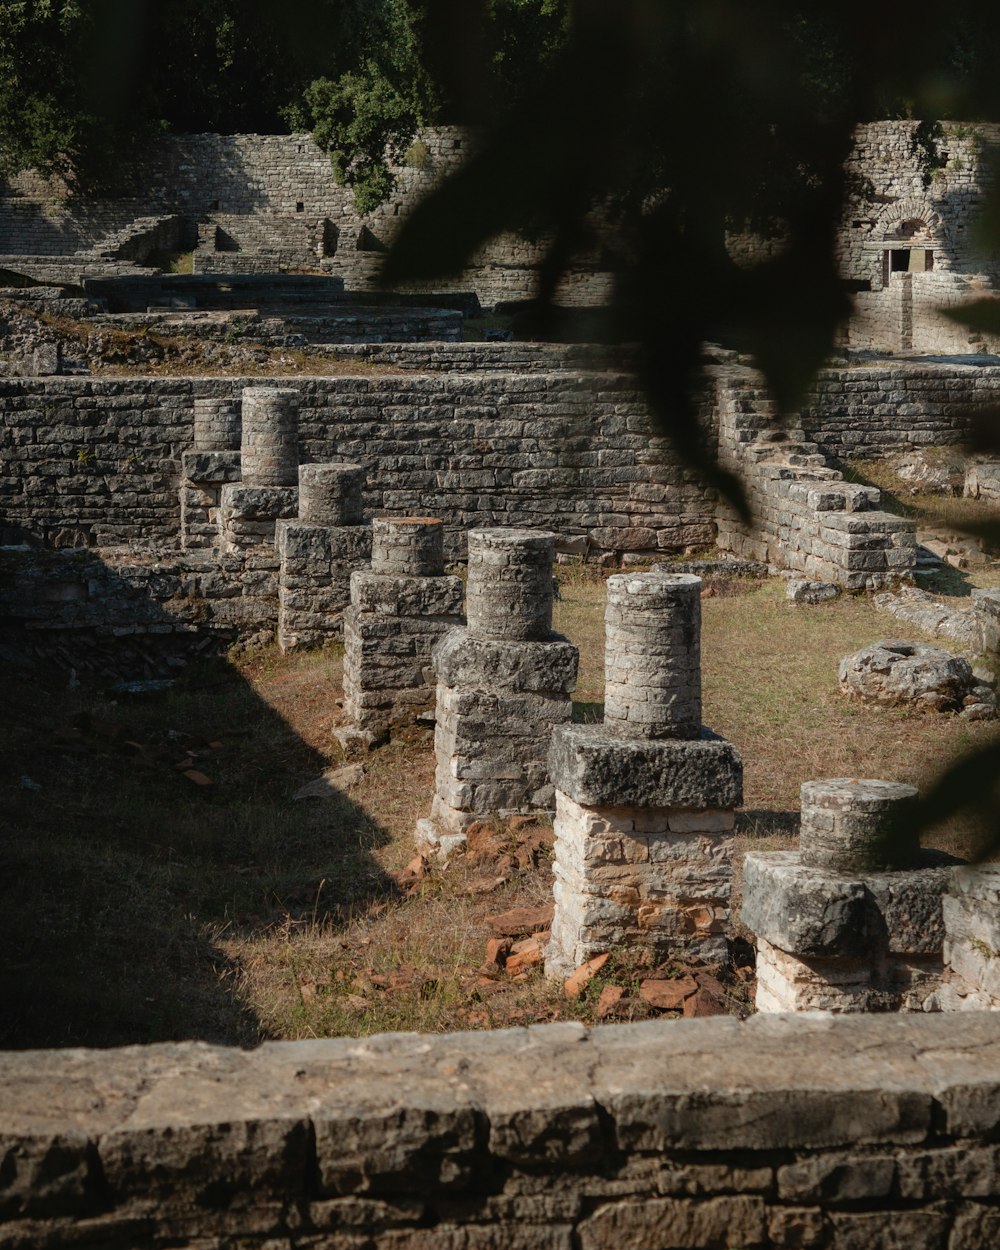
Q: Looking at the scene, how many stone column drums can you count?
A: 7